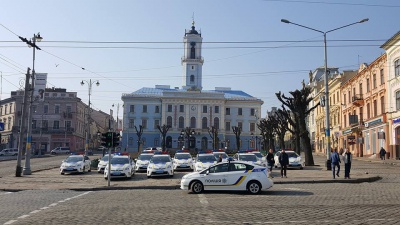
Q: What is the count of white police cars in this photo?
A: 12